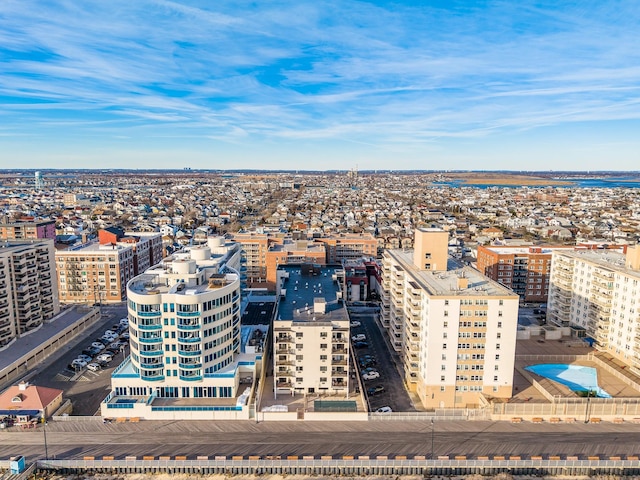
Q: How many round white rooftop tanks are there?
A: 3